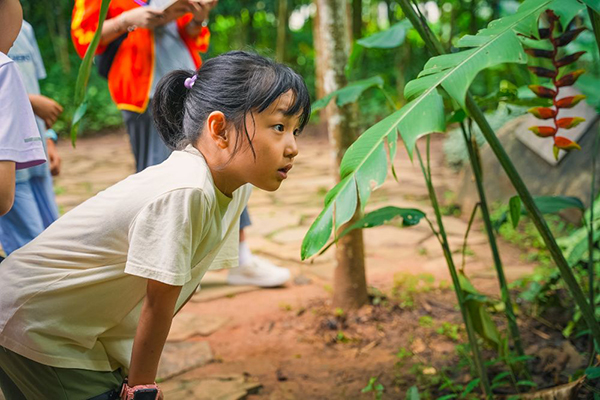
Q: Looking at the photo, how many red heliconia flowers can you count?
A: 1